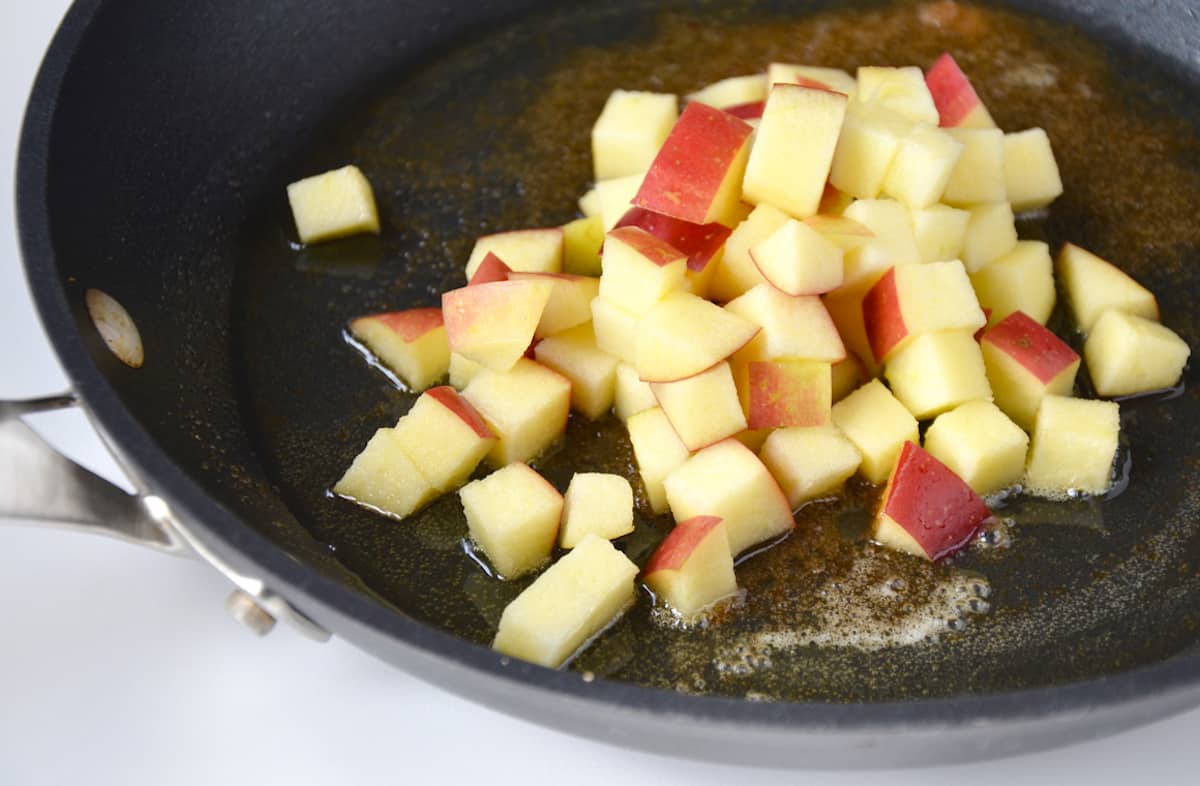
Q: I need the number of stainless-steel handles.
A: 1